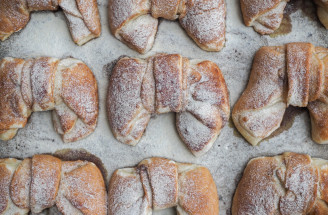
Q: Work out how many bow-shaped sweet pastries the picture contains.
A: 9